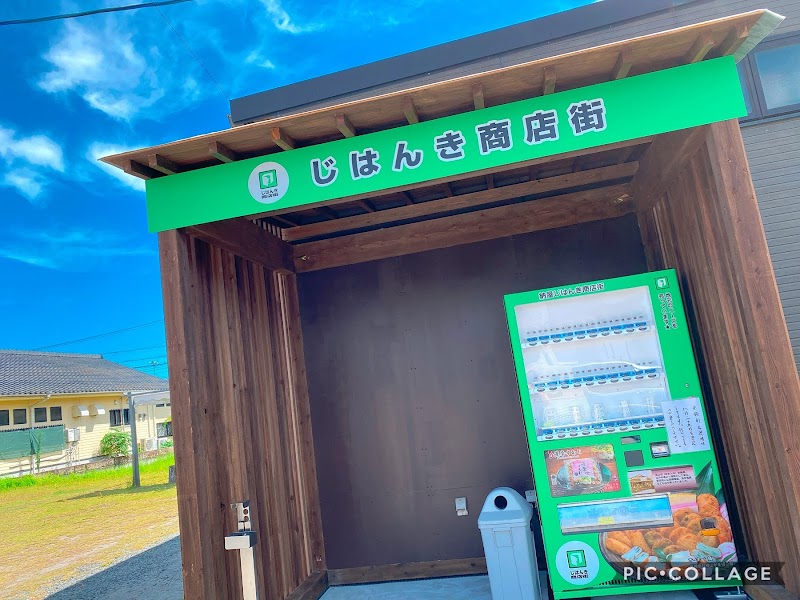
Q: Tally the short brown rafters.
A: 11